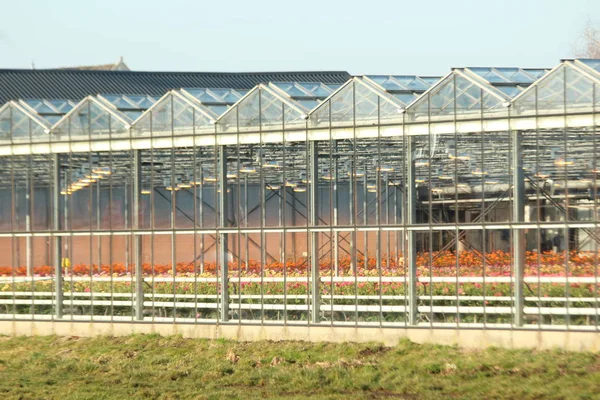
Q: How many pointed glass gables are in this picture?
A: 7